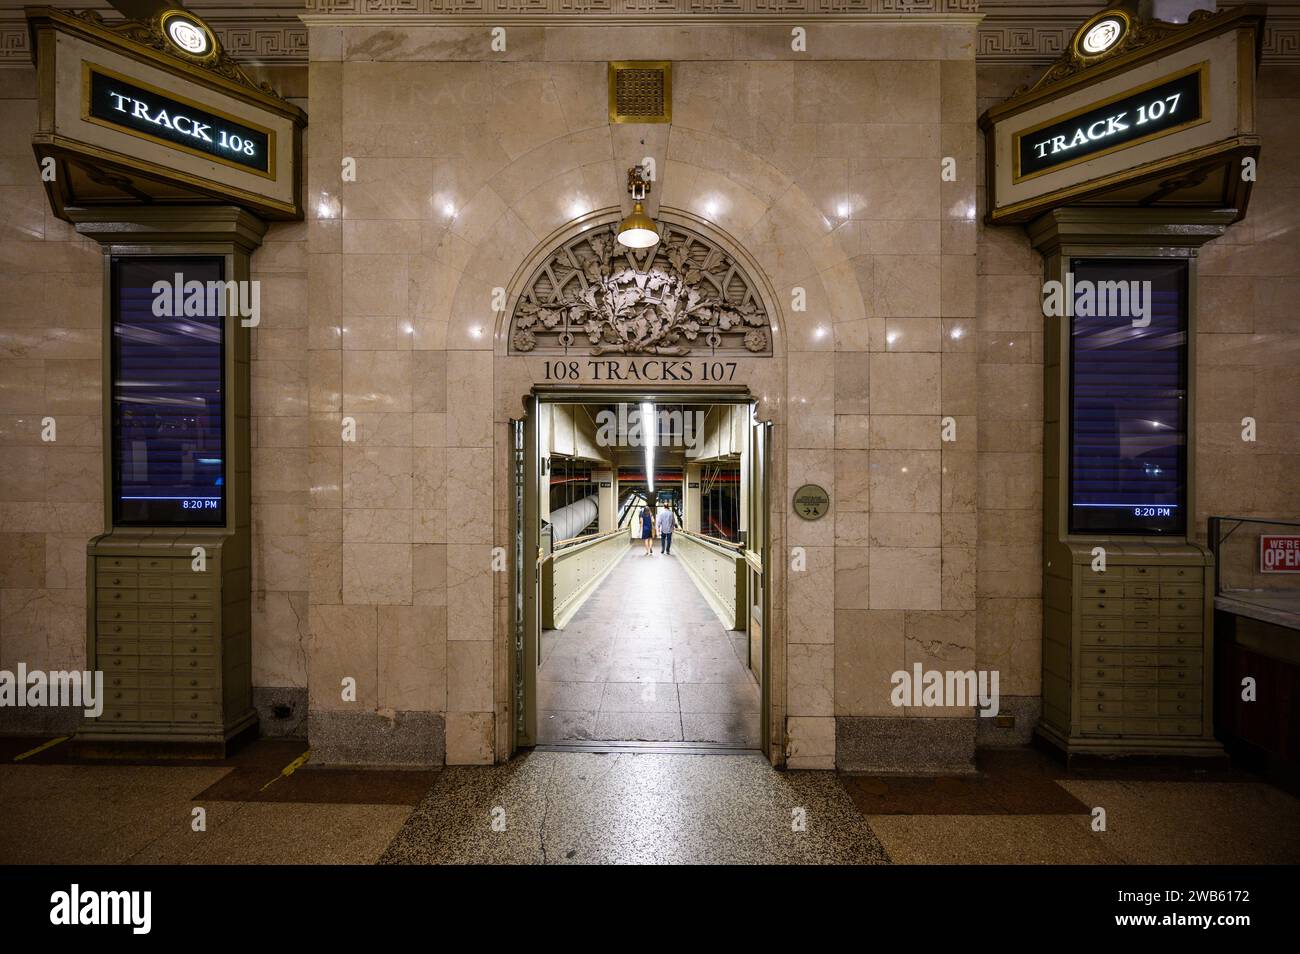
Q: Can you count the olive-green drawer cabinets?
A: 2